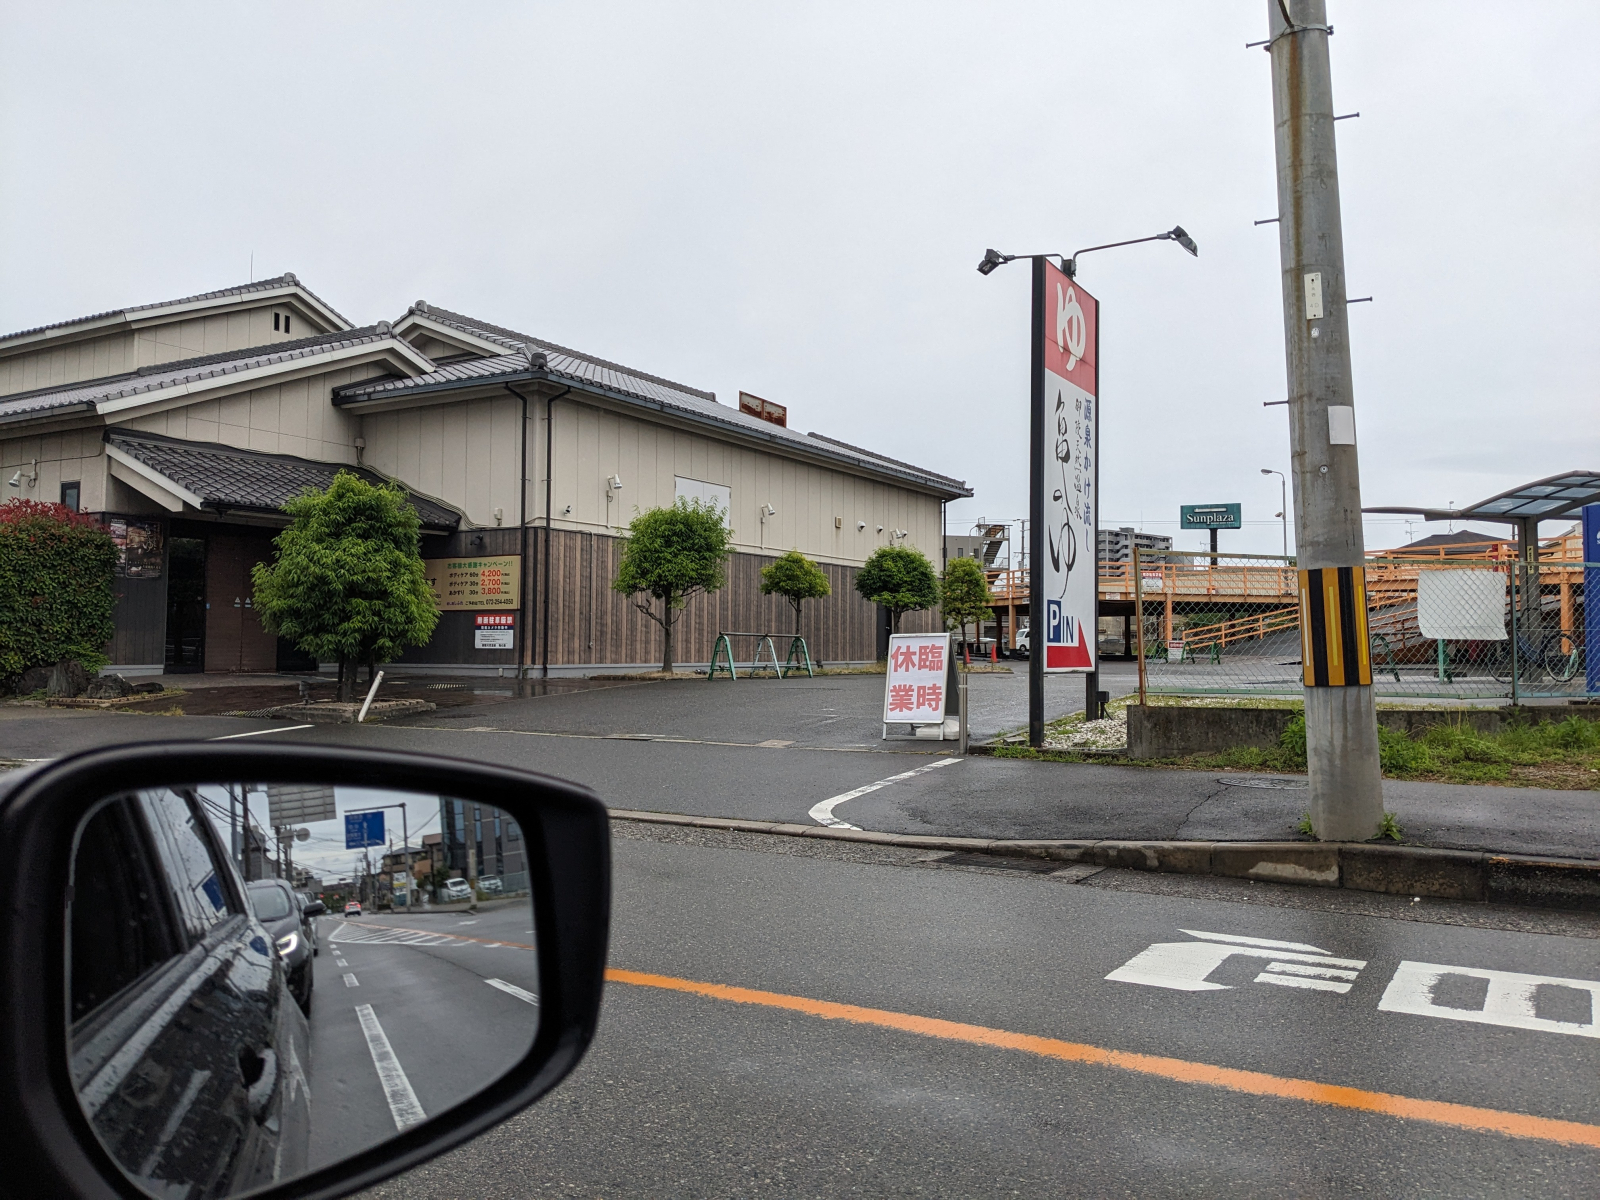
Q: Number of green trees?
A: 5